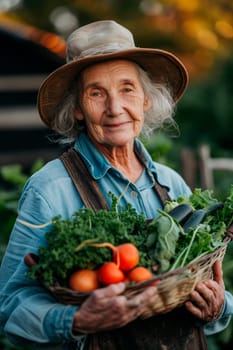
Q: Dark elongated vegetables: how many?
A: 2